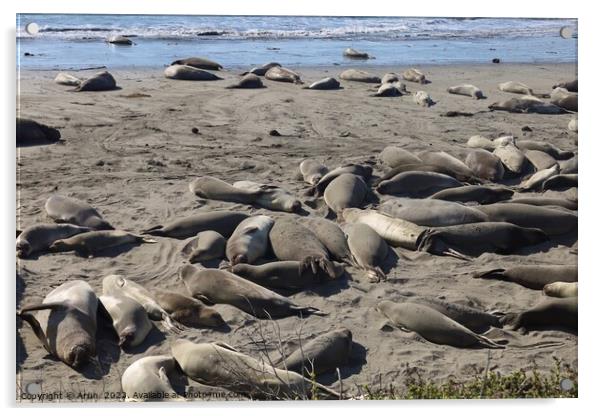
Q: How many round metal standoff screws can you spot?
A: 4